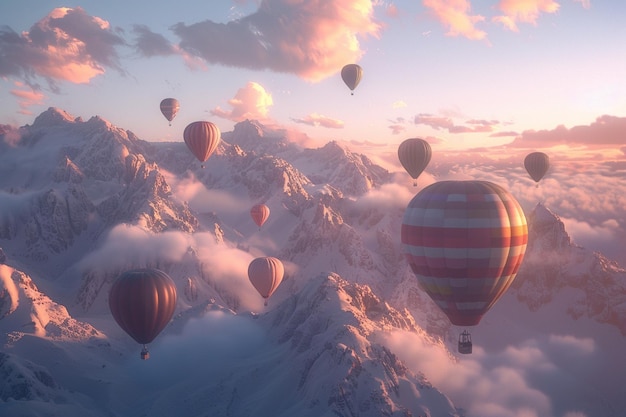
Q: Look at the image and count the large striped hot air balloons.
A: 1